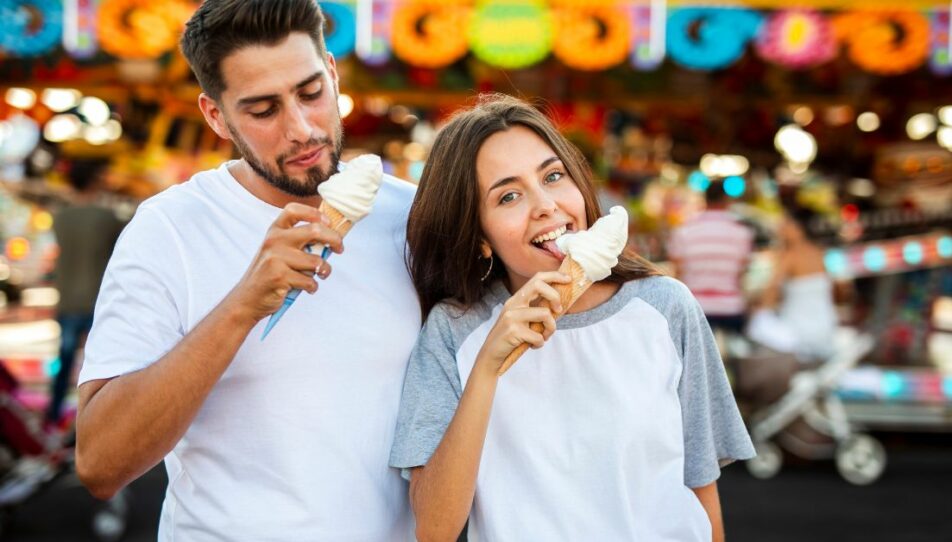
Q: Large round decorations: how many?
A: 9